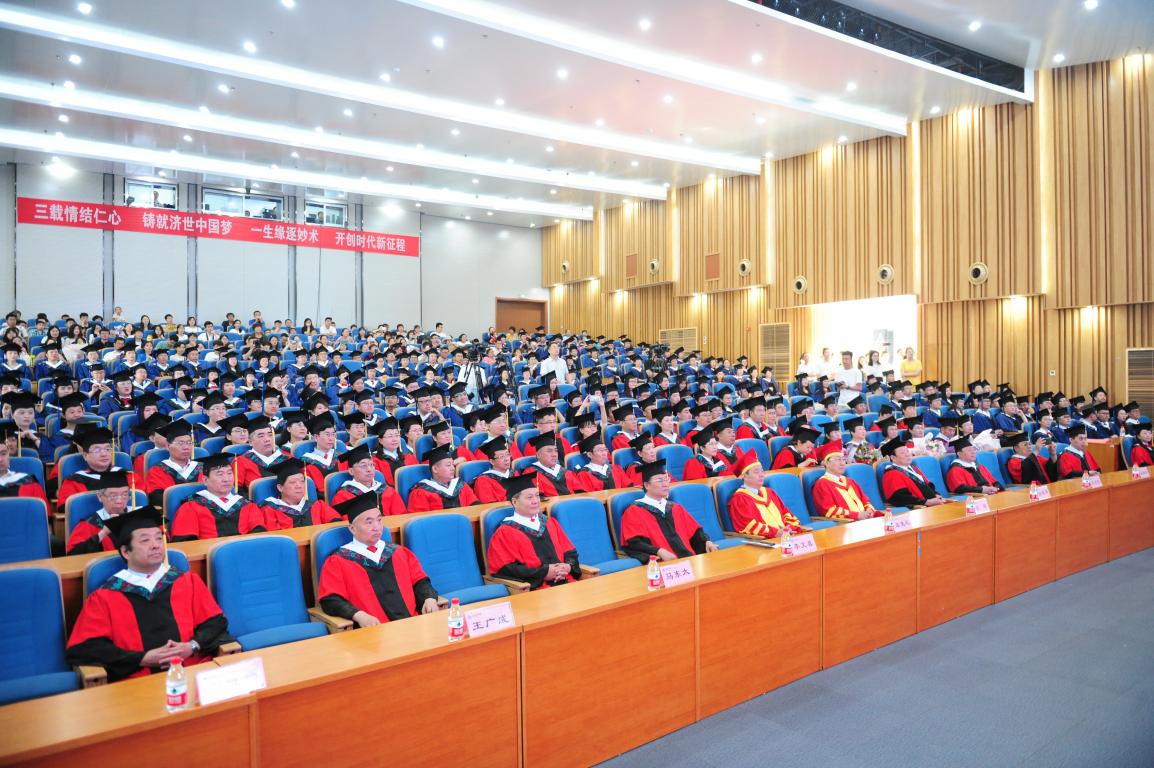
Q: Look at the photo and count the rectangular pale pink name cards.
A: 9